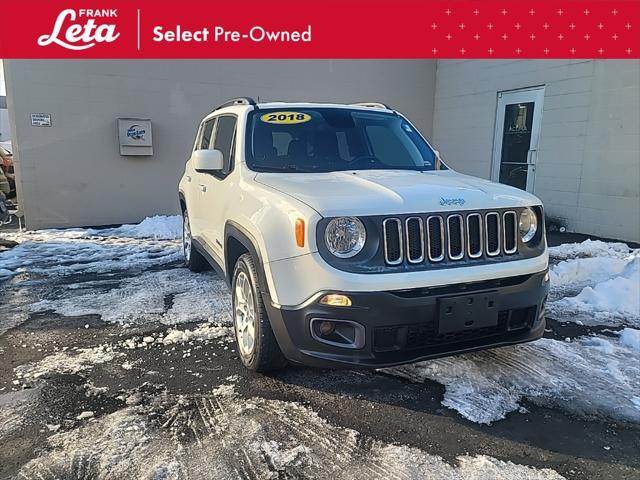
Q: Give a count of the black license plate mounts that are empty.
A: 1